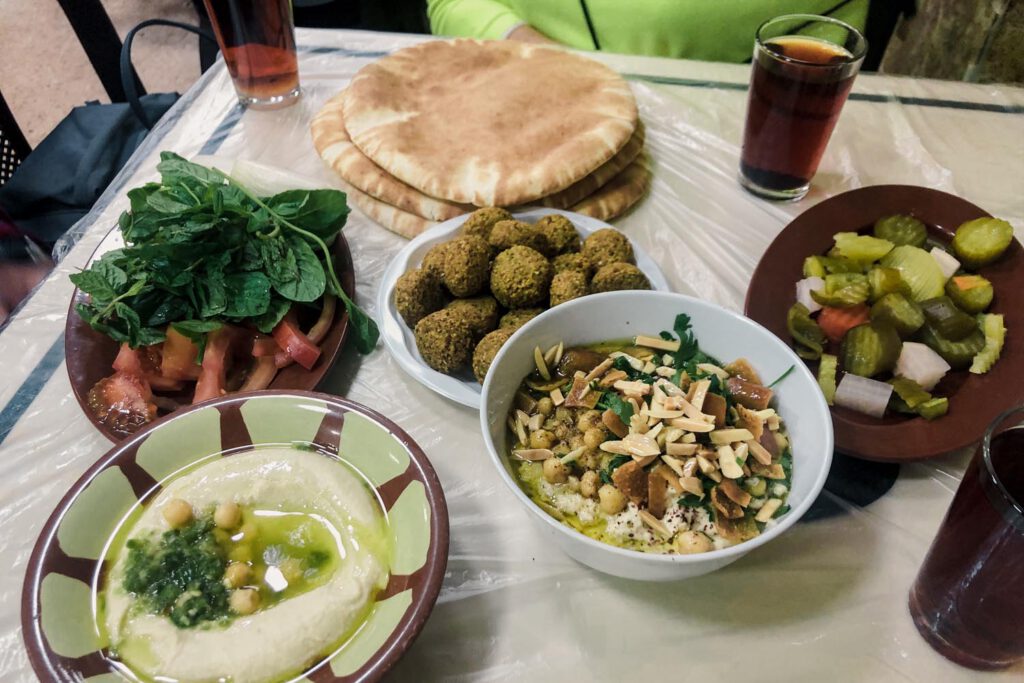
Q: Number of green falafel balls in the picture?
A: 15